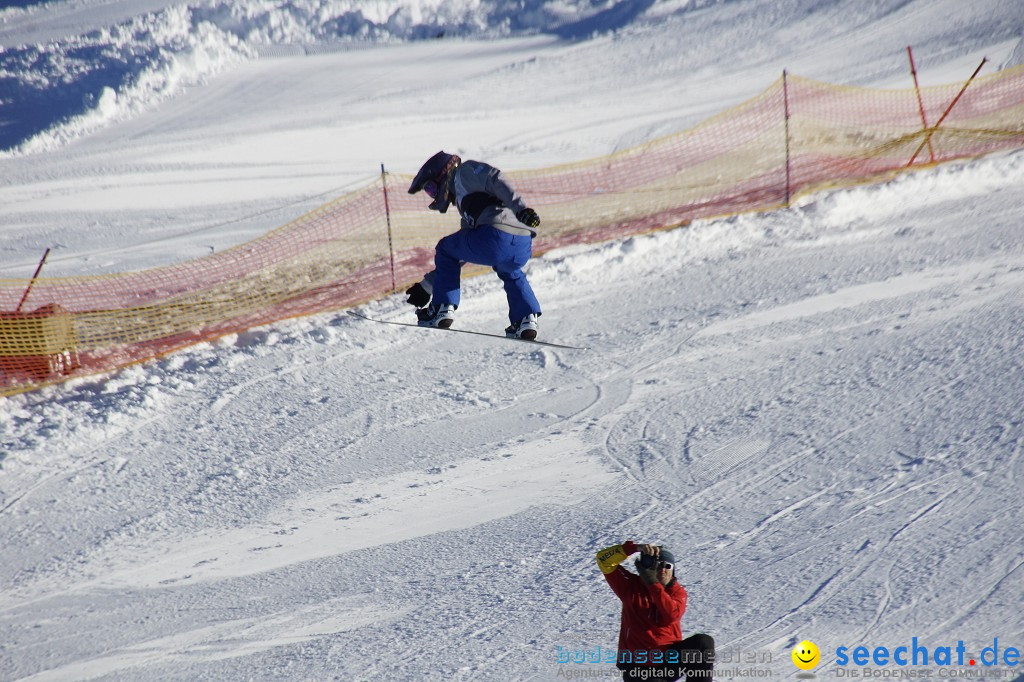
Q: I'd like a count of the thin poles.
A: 5